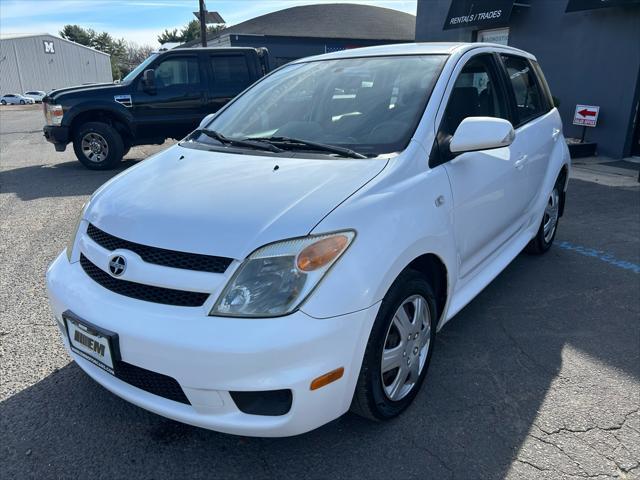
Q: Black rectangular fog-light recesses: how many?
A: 1